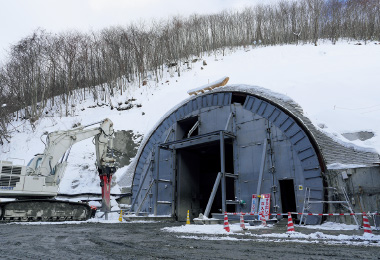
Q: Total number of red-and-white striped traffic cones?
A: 5